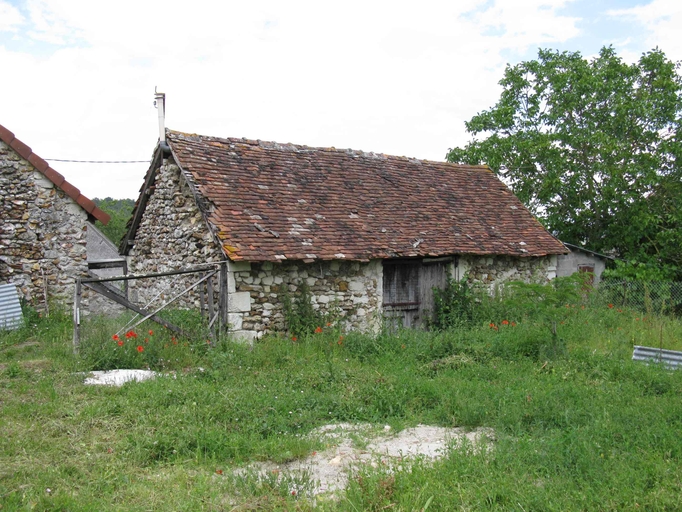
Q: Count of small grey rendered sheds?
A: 1